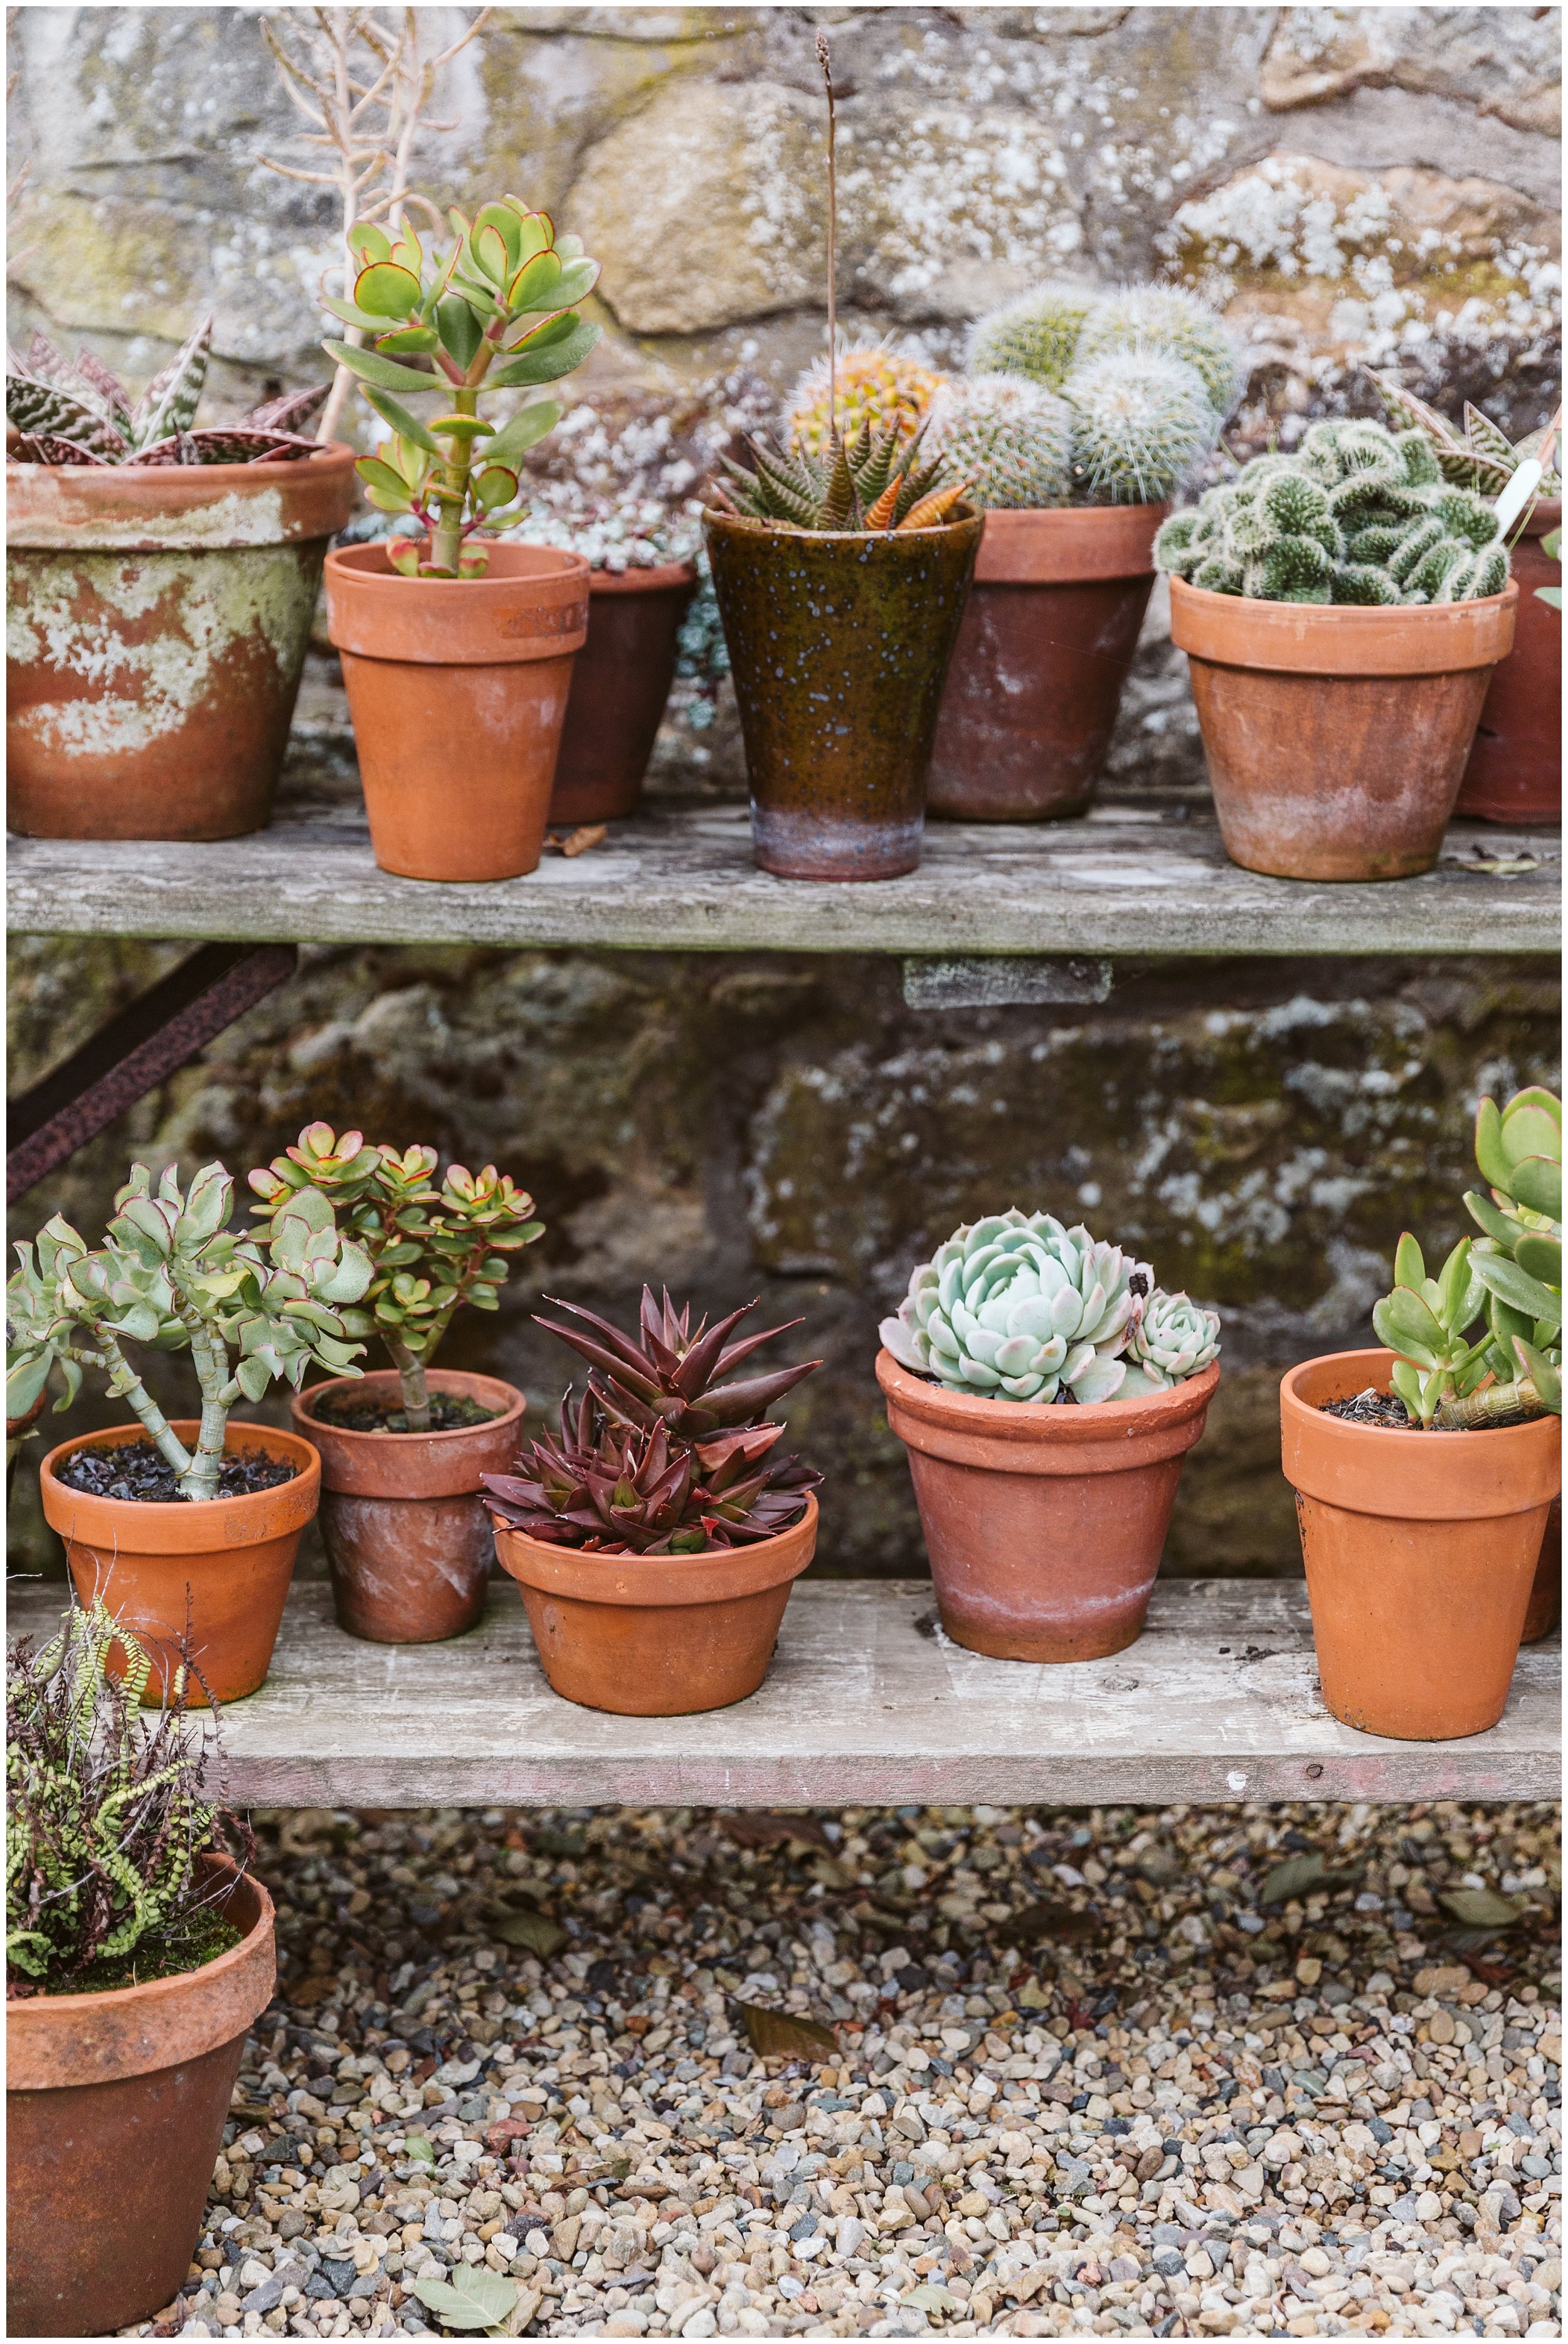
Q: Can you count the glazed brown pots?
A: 1